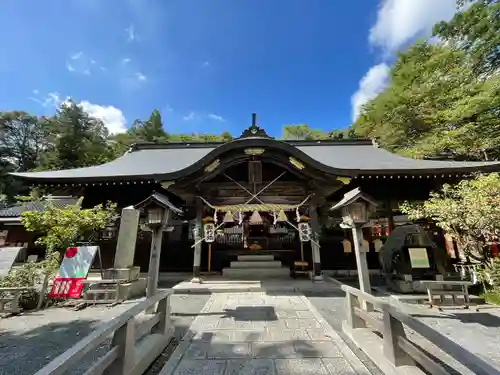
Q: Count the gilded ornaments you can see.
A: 5